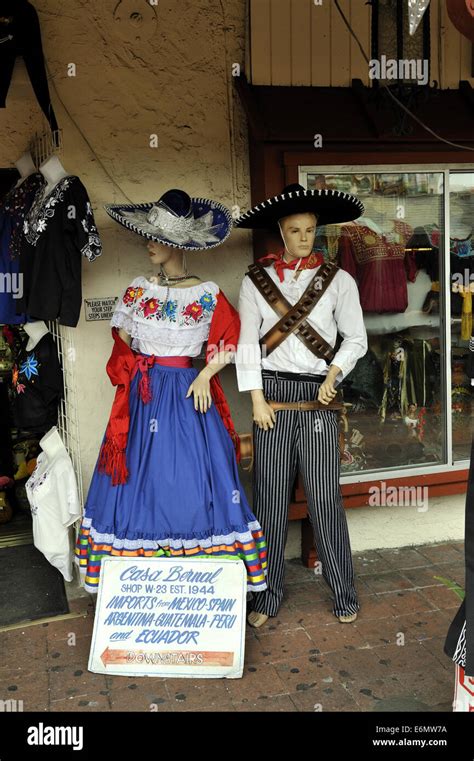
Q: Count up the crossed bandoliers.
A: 2